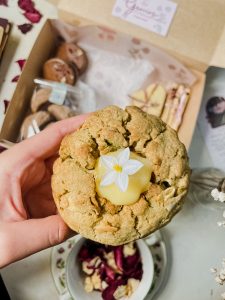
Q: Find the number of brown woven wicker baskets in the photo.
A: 0